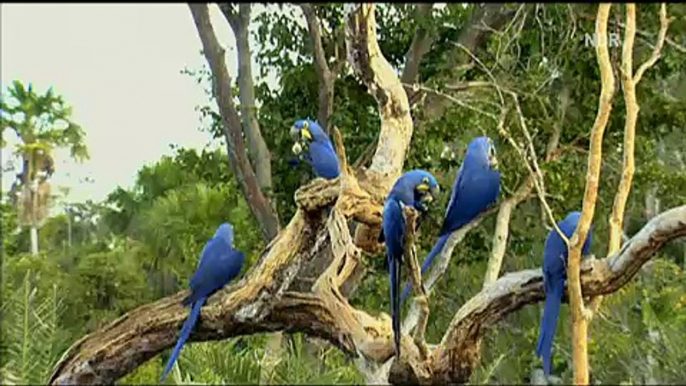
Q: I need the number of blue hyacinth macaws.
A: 5